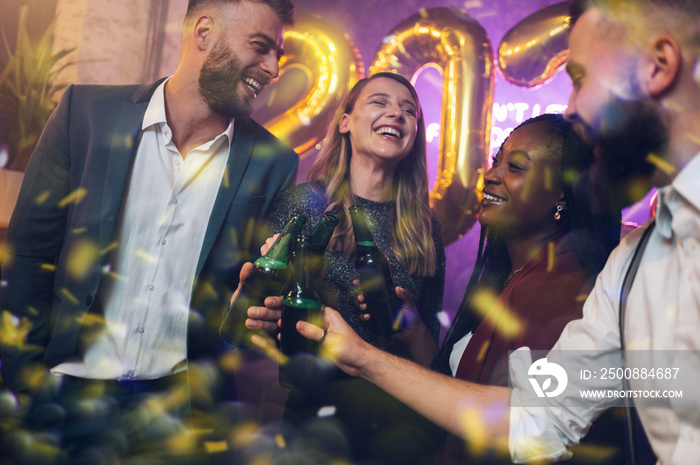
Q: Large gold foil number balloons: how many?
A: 3